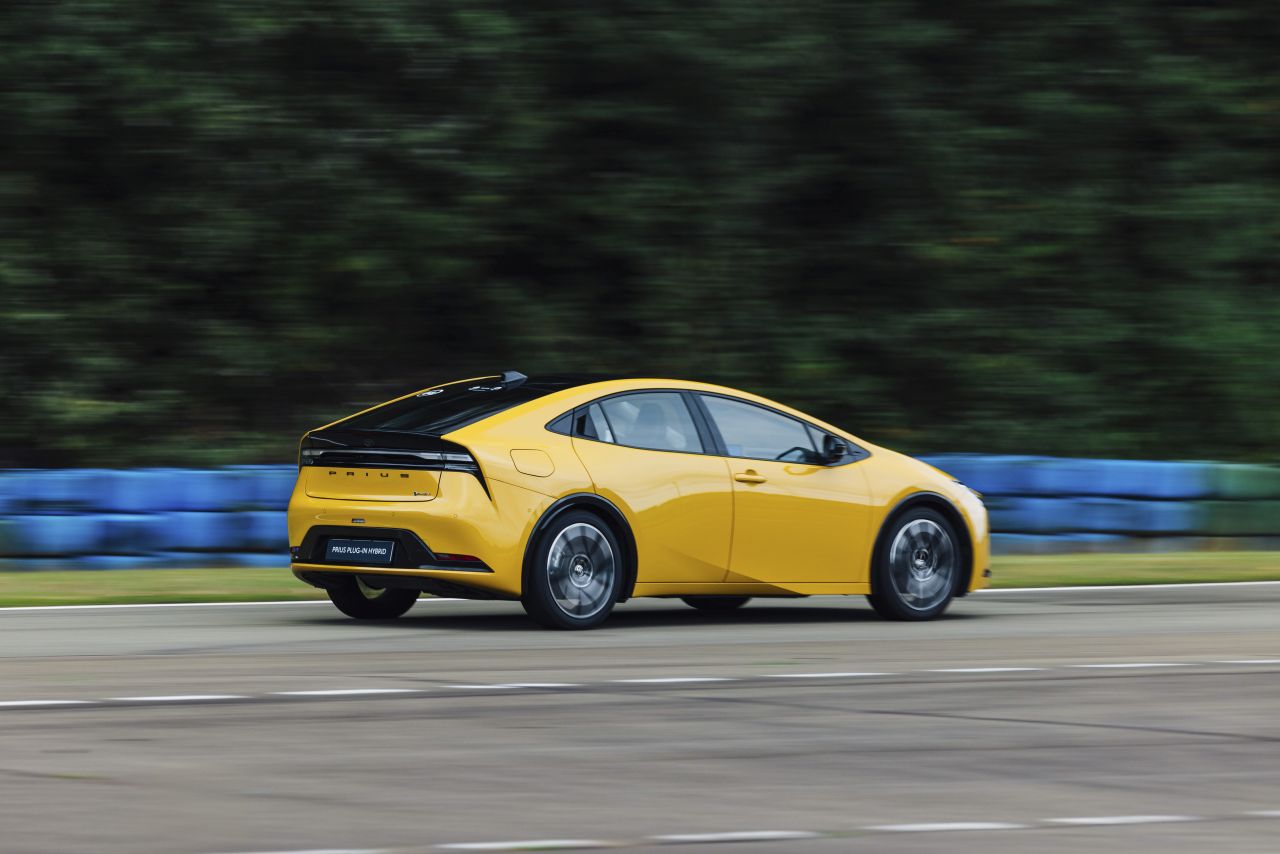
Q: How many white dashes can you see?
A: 15